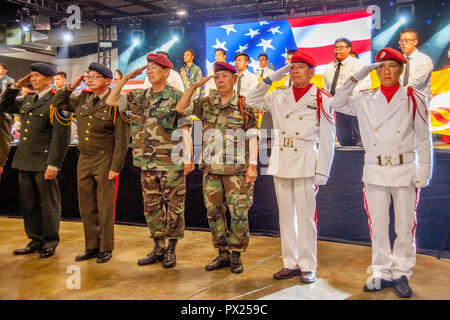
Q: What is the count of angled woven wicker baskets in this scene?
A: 0